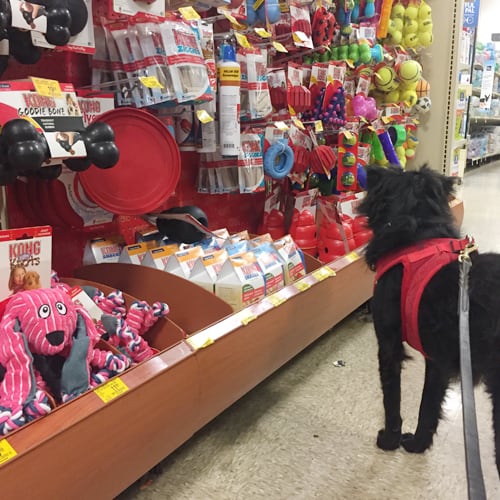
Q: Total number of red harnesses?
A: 1